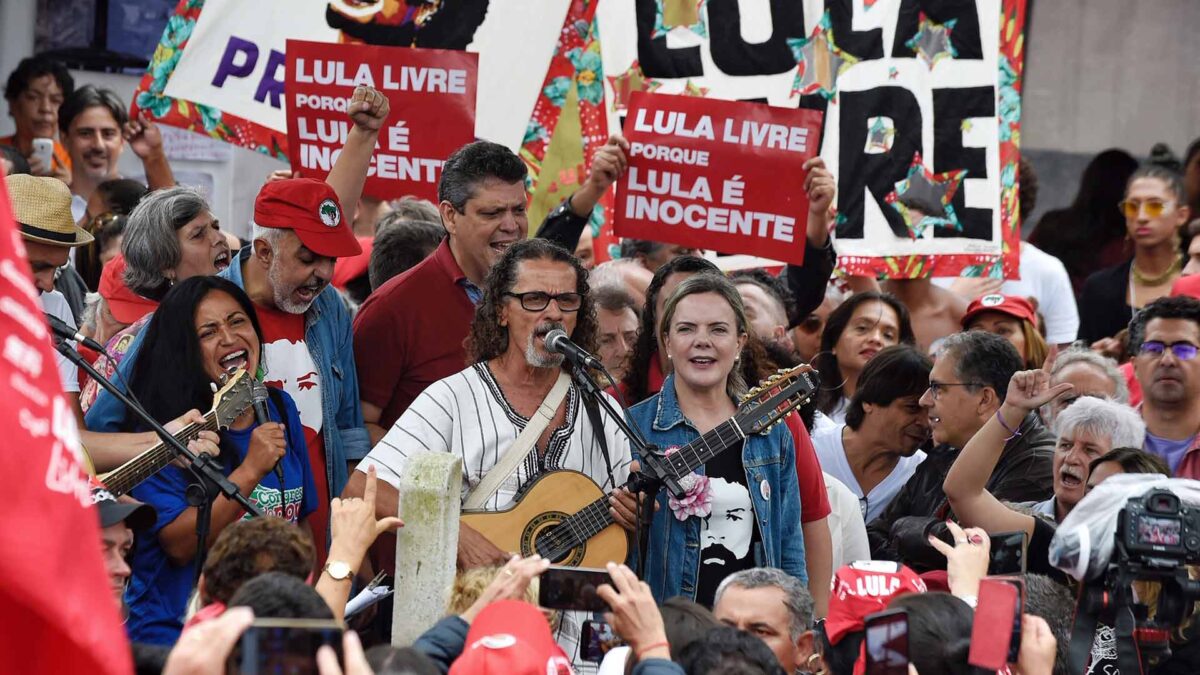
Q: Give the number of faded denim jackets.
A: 2